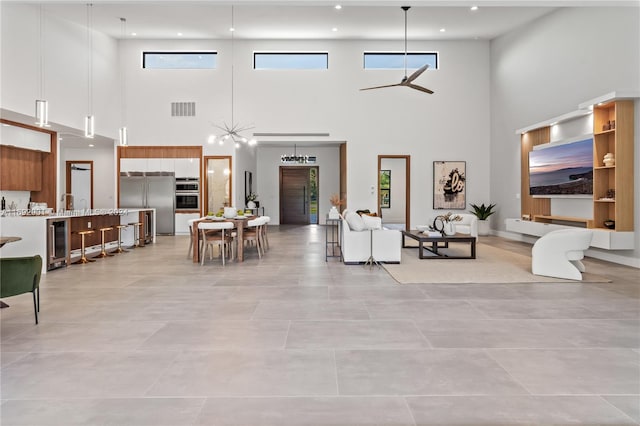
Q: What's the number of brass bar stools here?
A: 4